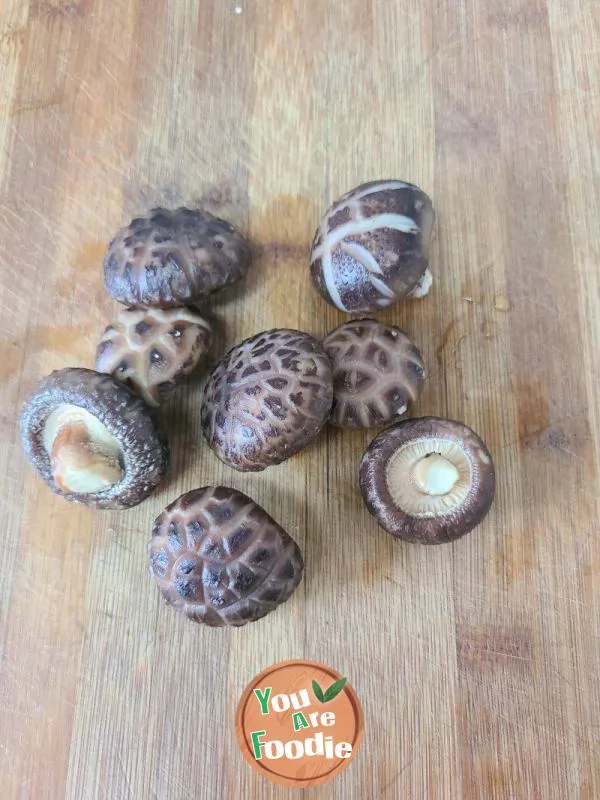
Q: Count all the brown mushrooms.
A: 8